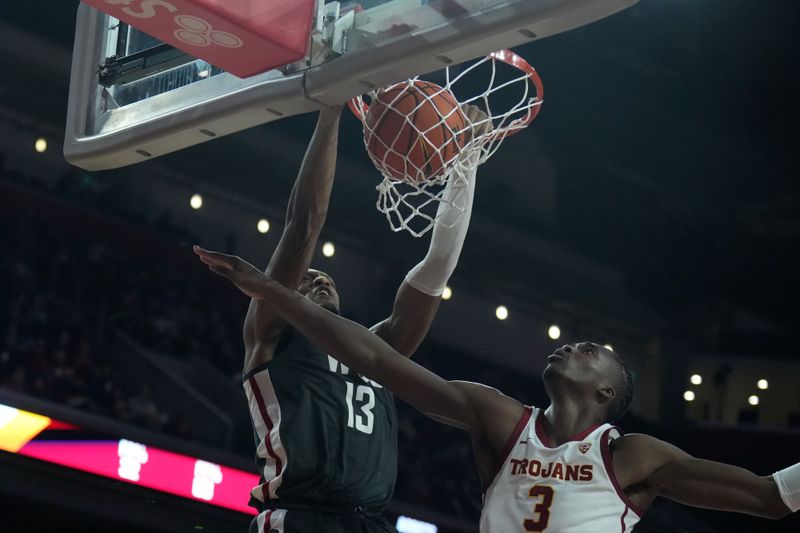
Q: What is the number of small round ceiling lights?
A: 12